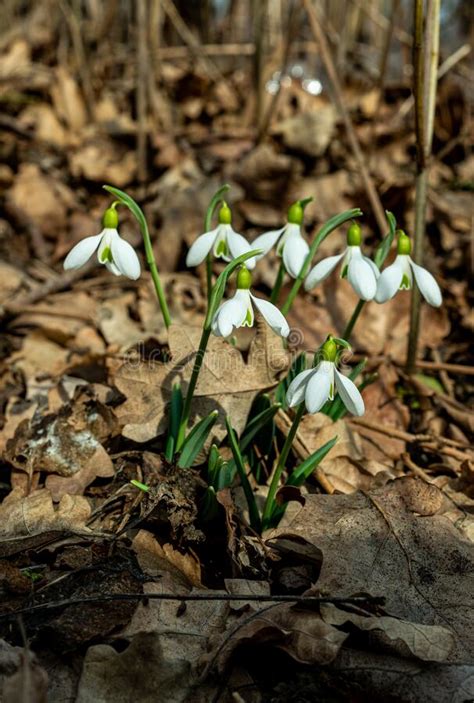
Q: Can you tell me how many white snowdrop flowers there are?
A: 7